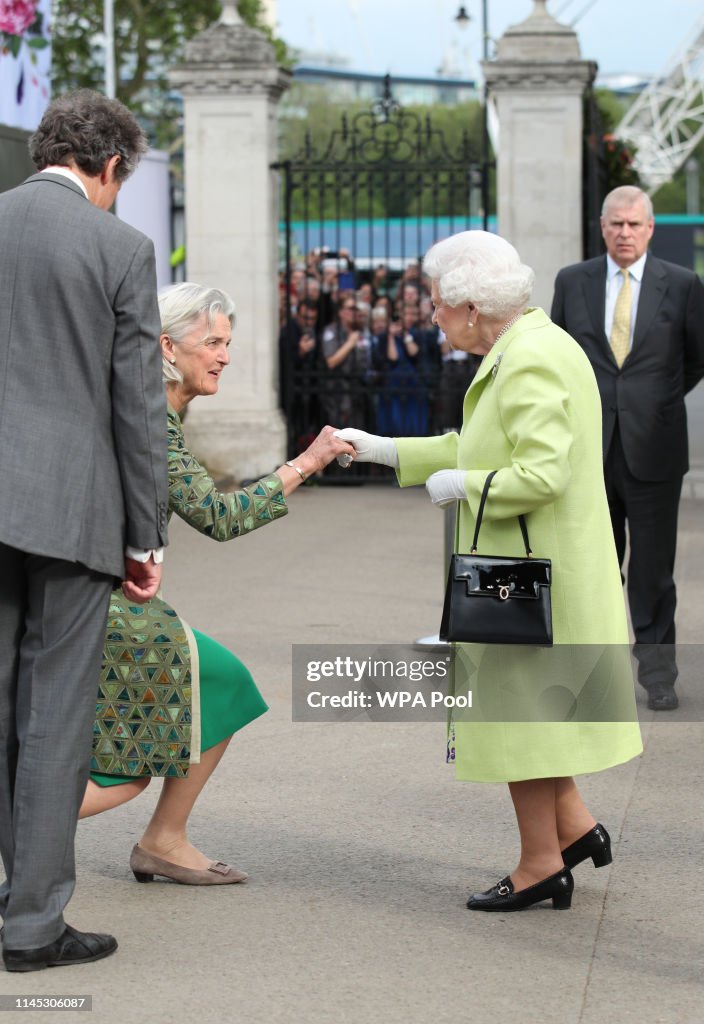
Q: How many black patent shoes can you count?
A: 2